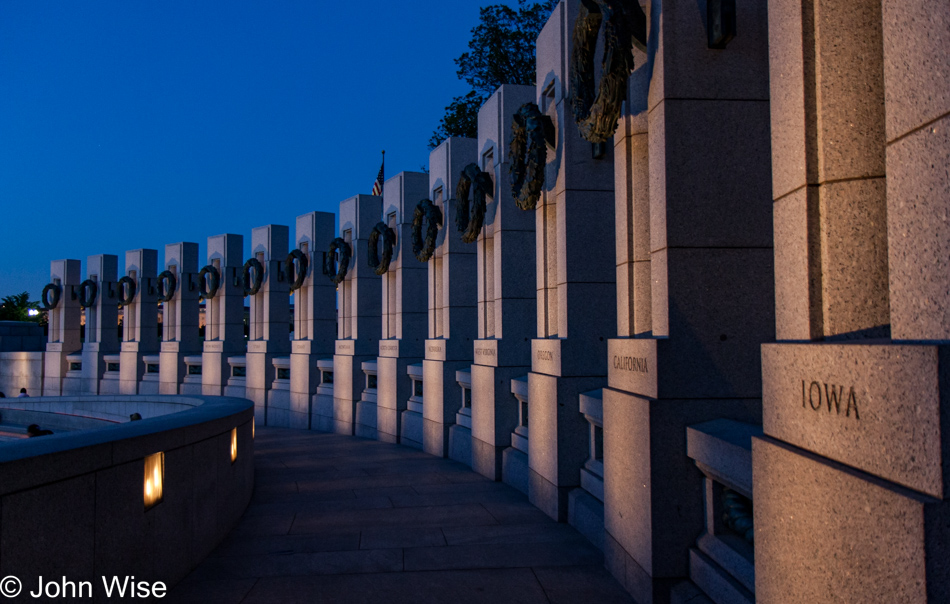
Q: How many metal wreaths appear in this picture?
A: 13